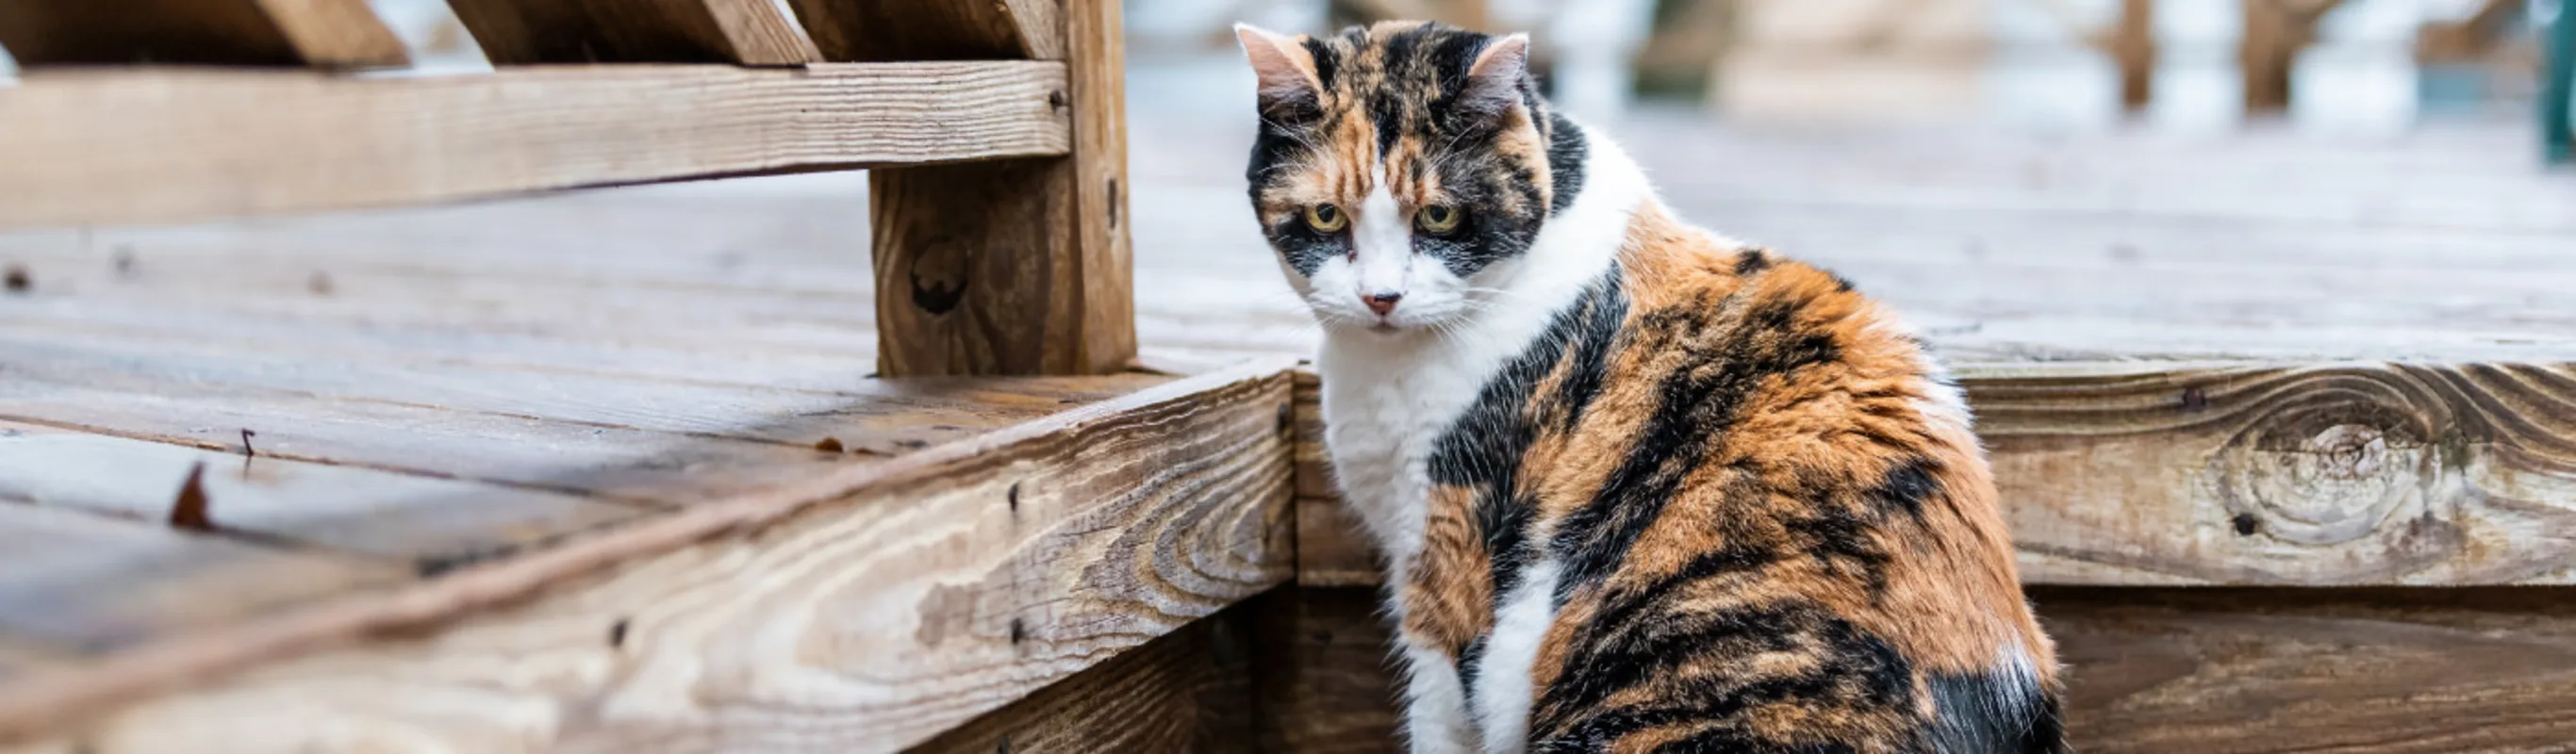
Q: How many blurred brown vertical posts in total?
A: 2